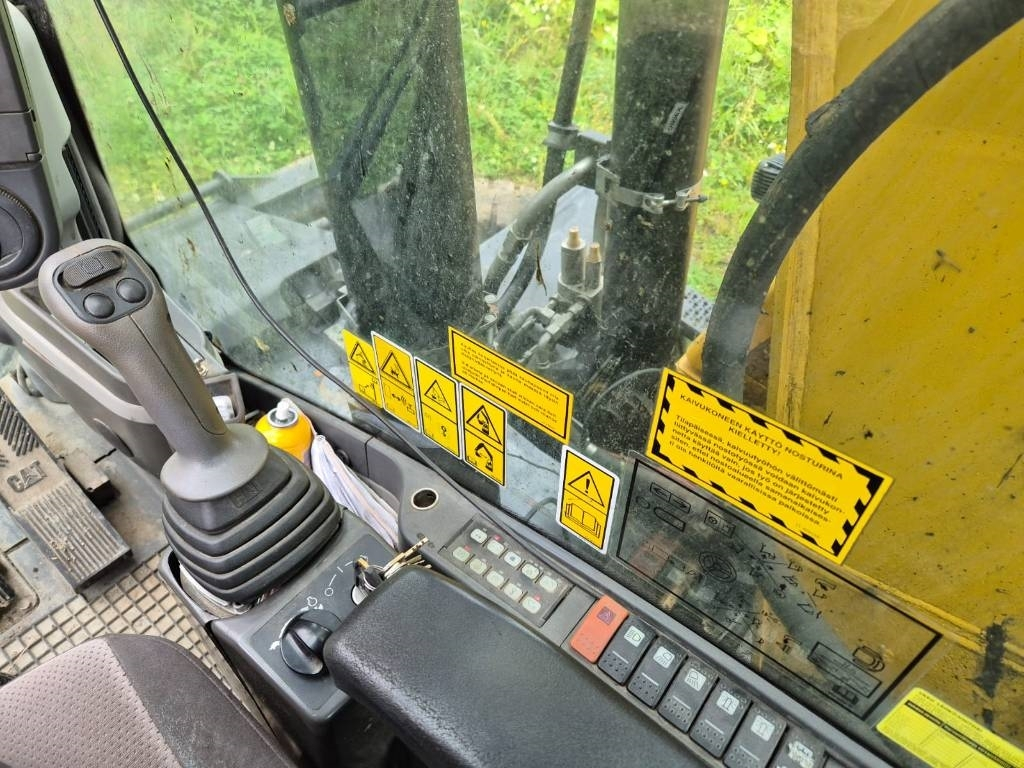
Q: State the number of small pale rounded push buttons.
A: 10